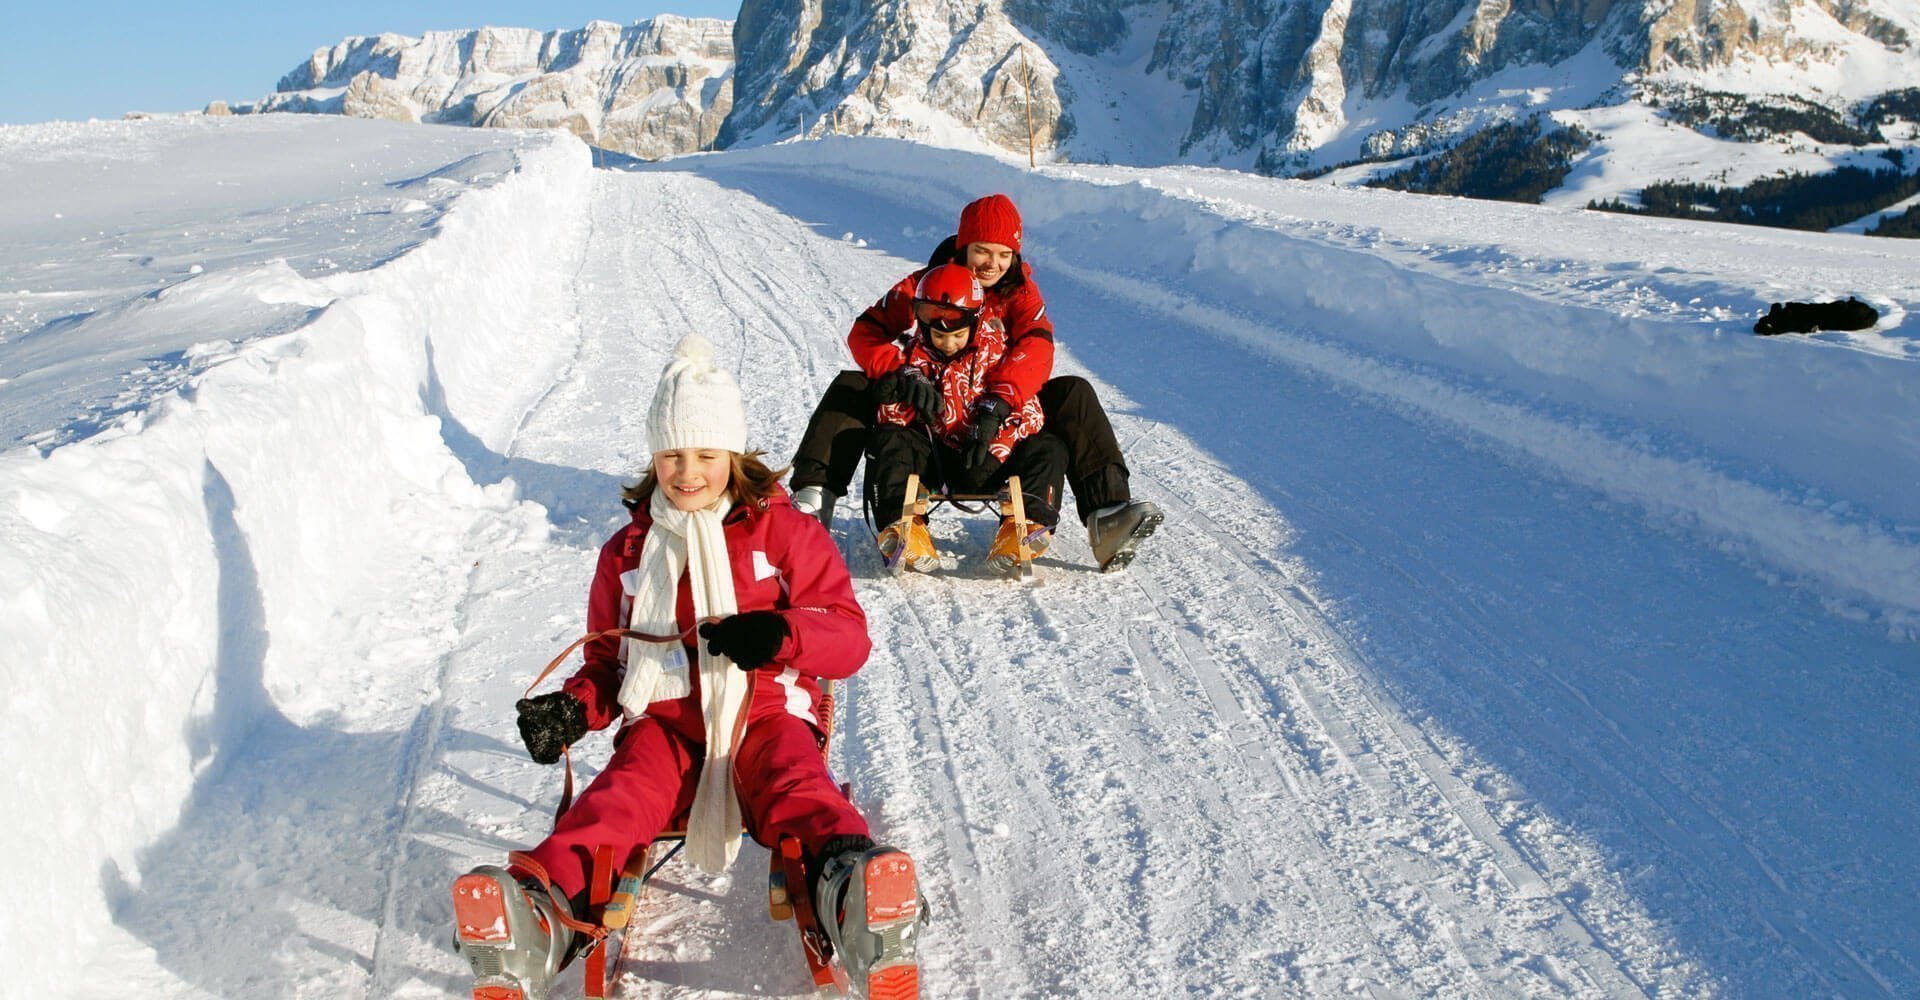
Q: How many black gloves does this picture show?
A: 4